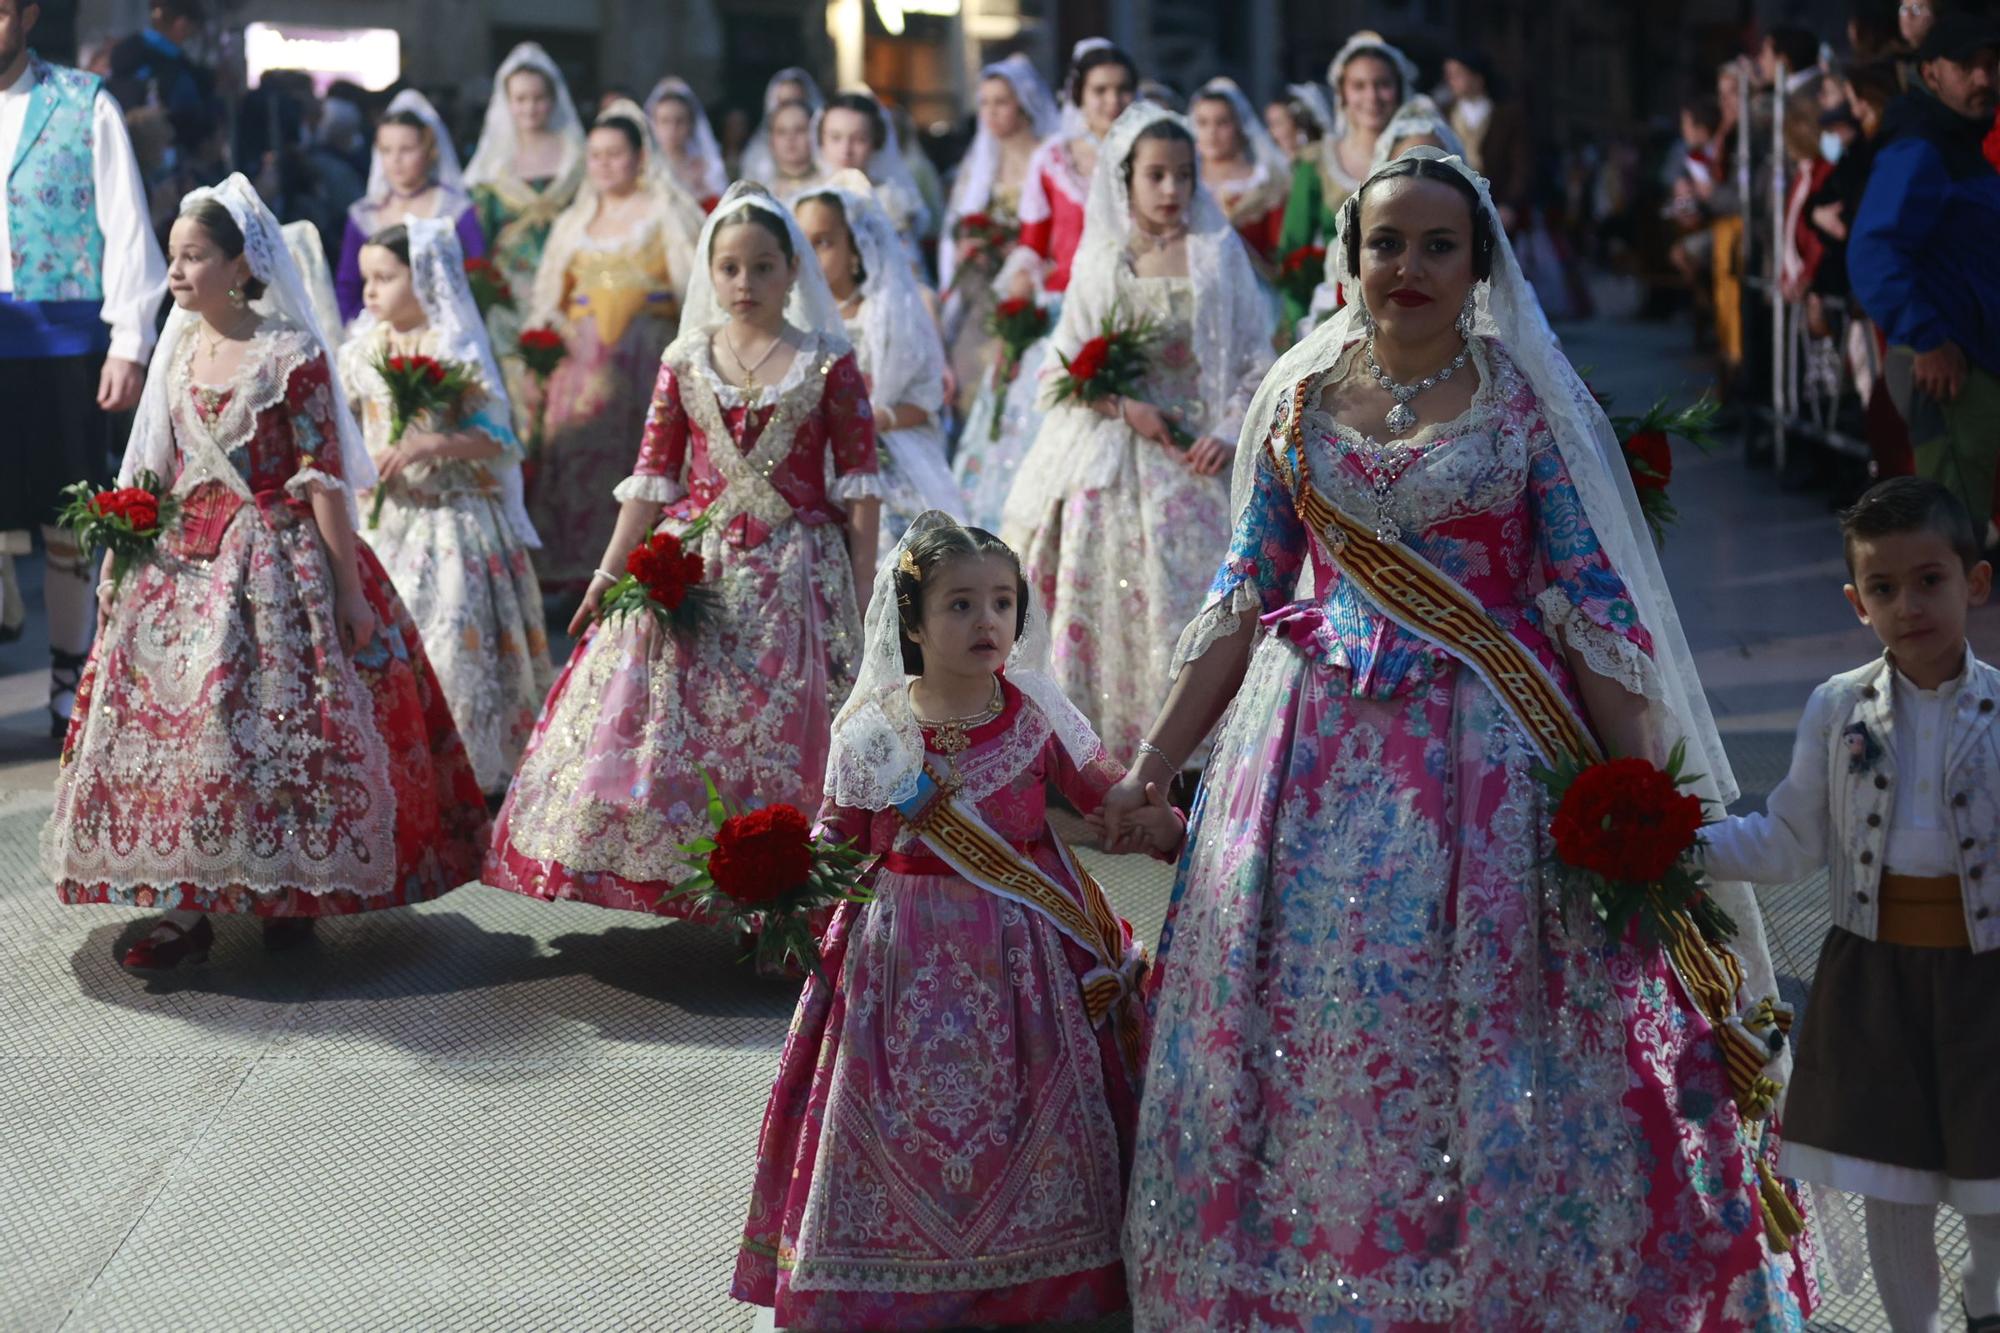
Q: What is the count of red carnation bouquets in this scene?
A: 12